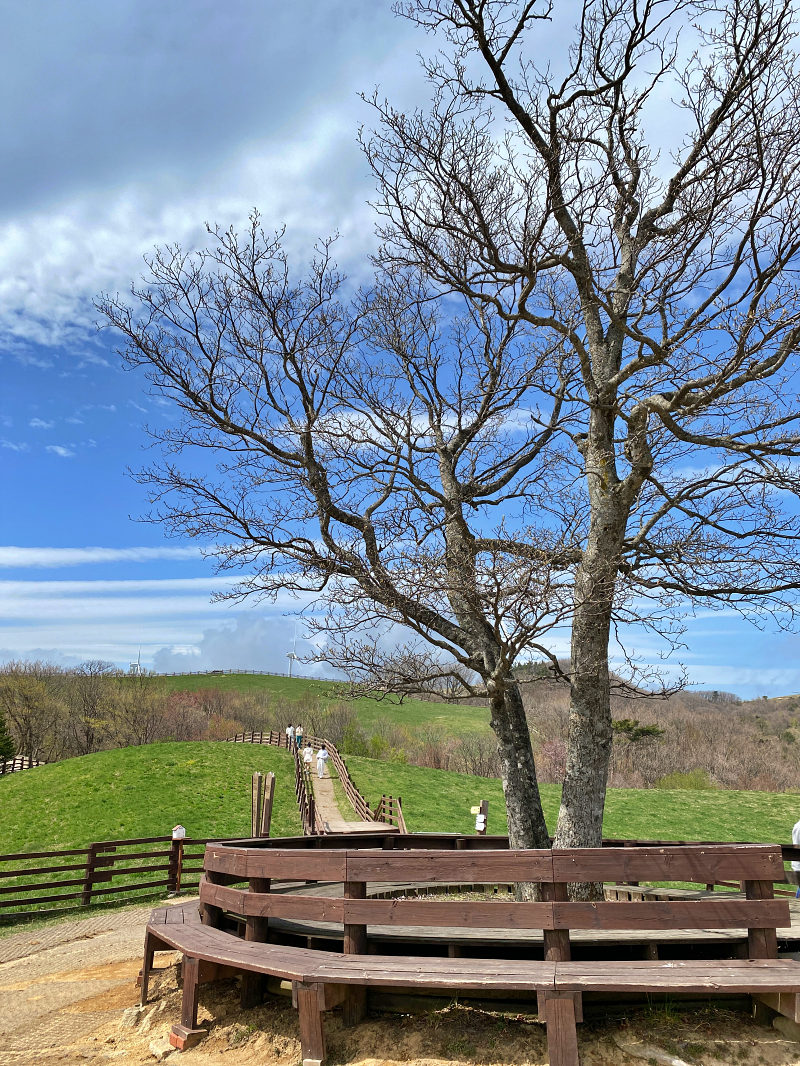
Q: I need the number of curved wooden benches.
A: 1